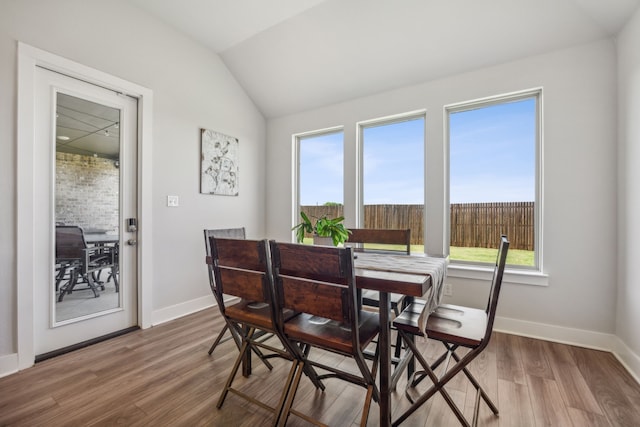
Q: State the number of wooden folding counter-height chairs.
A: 5